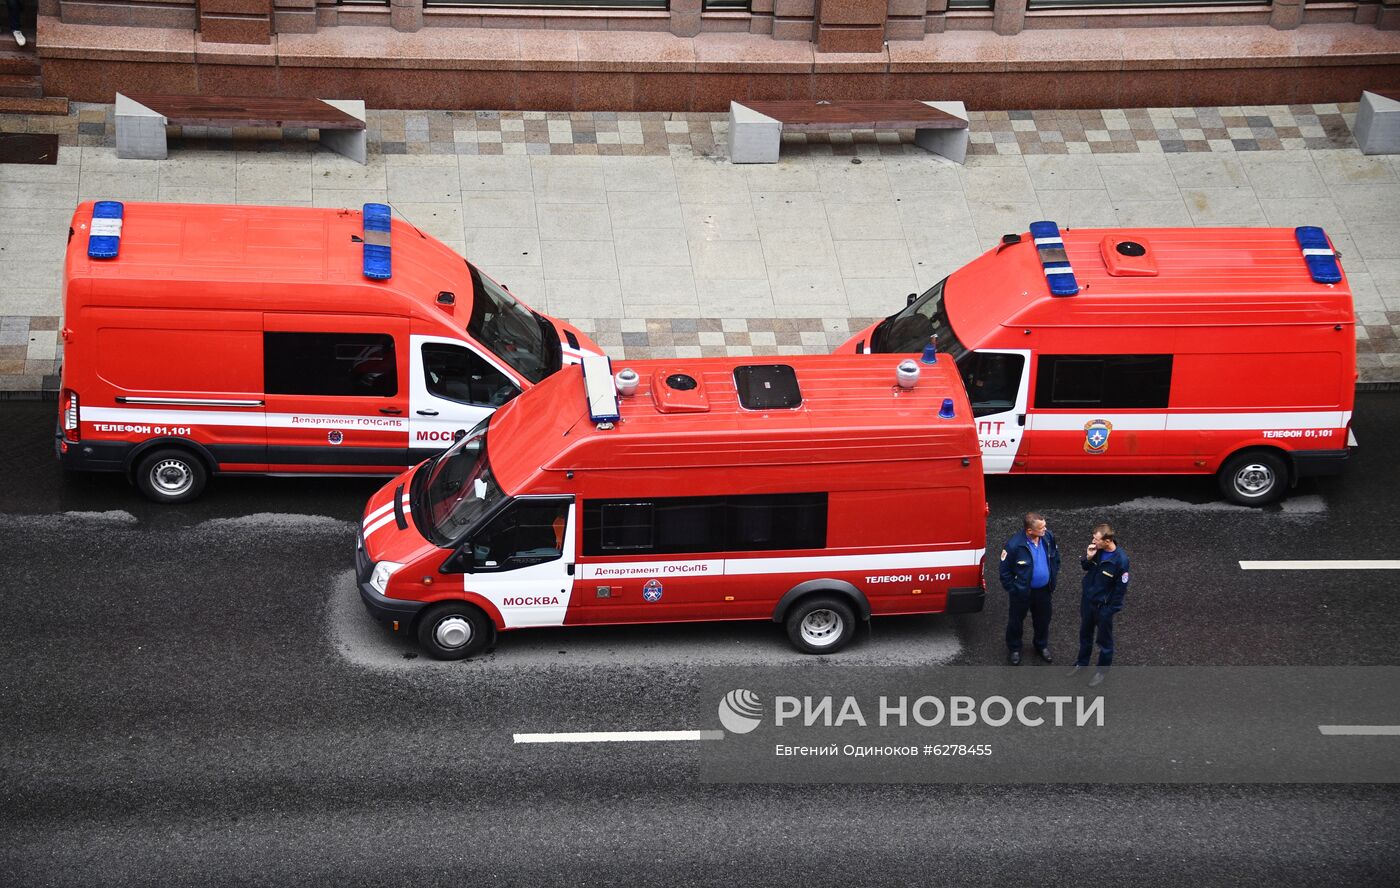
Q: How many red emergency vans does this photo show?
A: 3